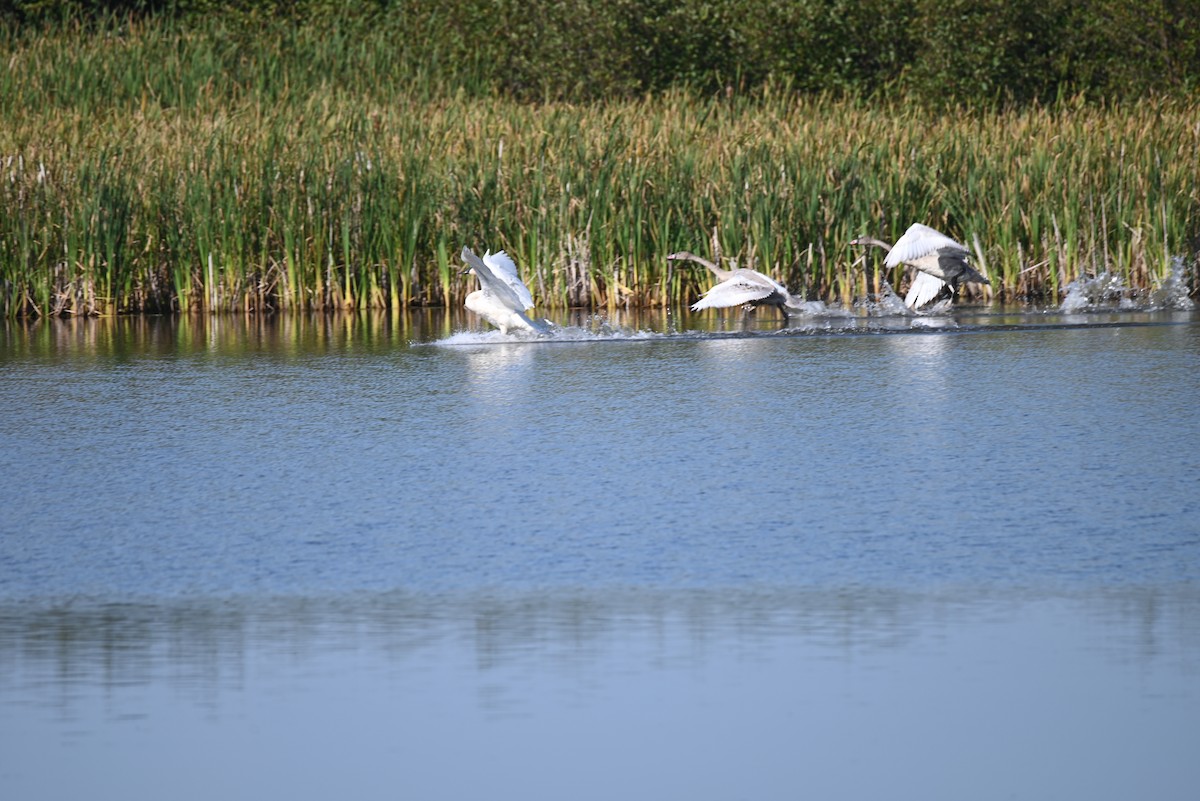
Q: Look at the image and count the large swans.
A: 3